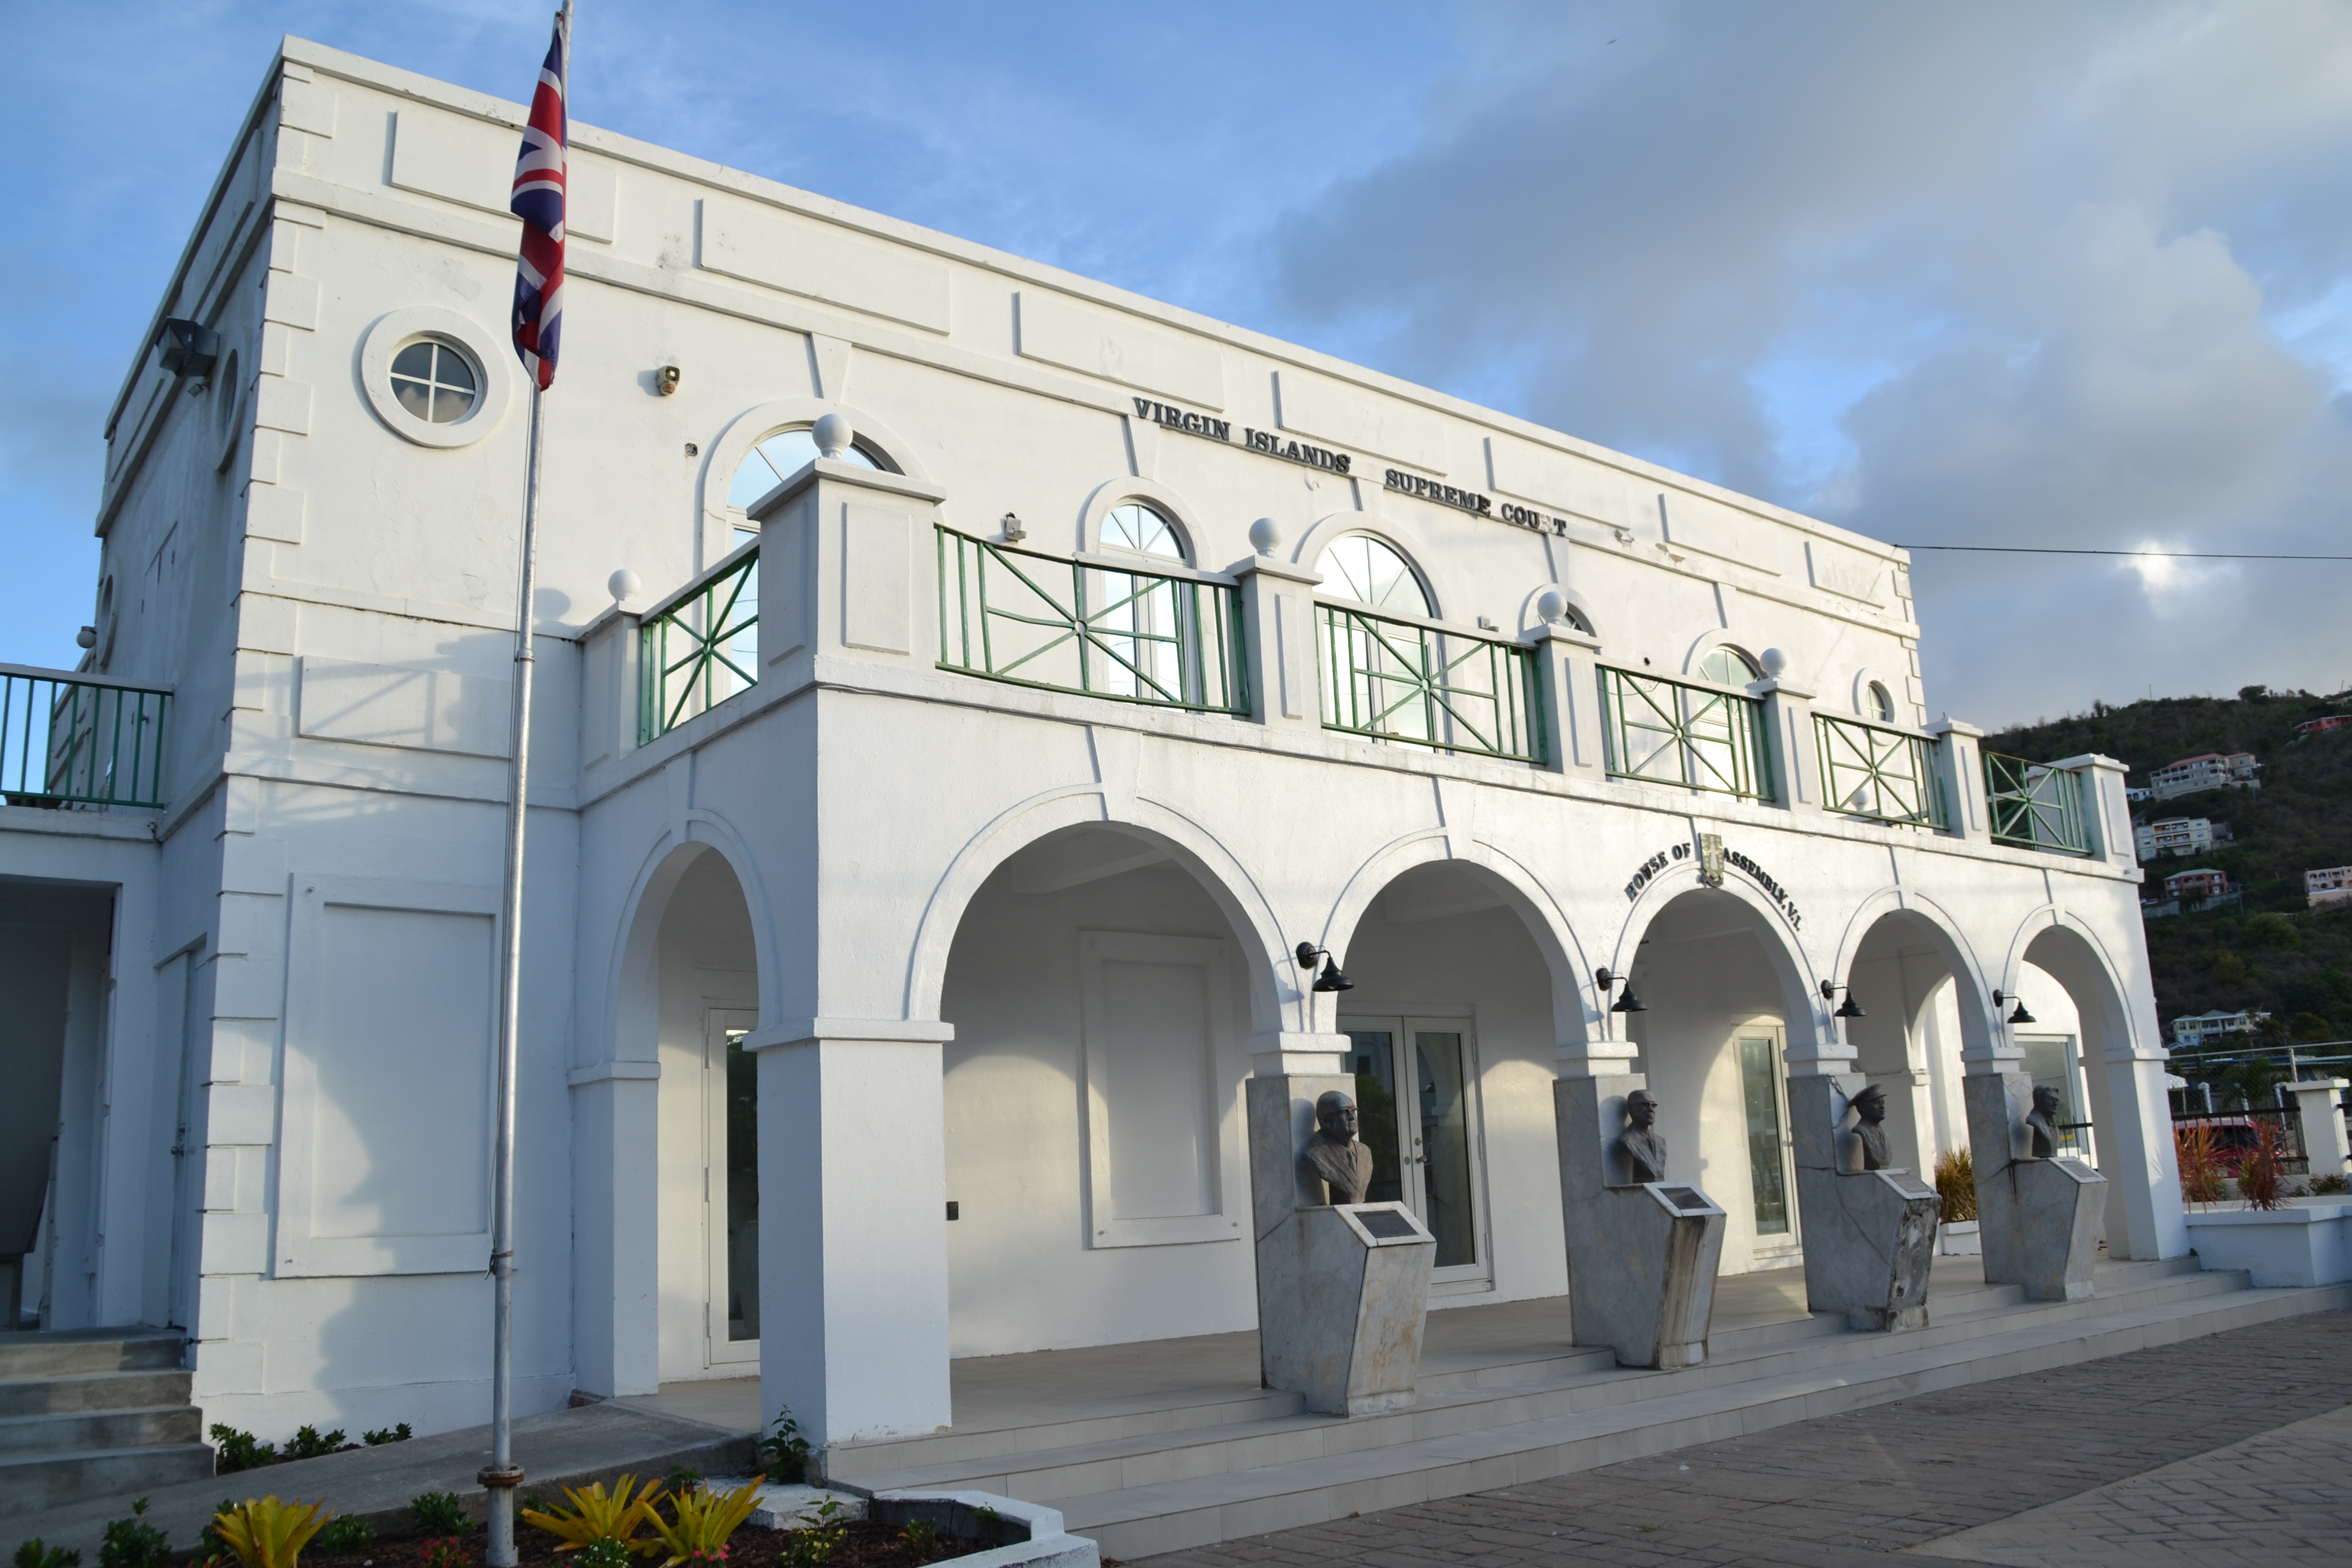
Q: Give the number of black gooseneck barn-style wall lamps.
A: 4